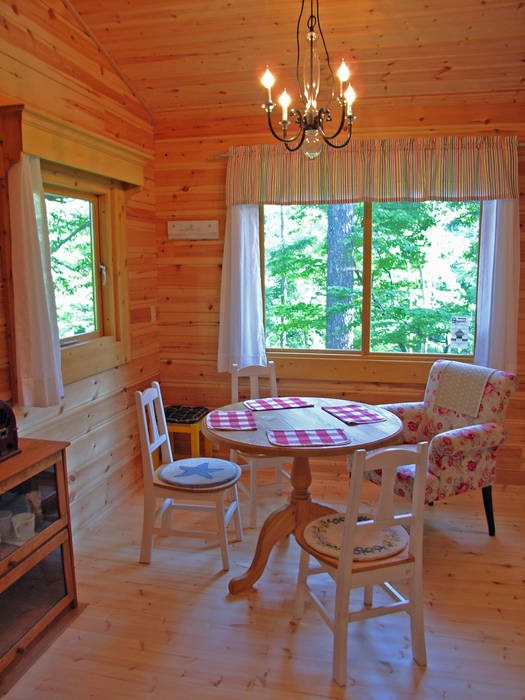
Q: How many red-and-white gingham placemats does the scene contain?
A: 4